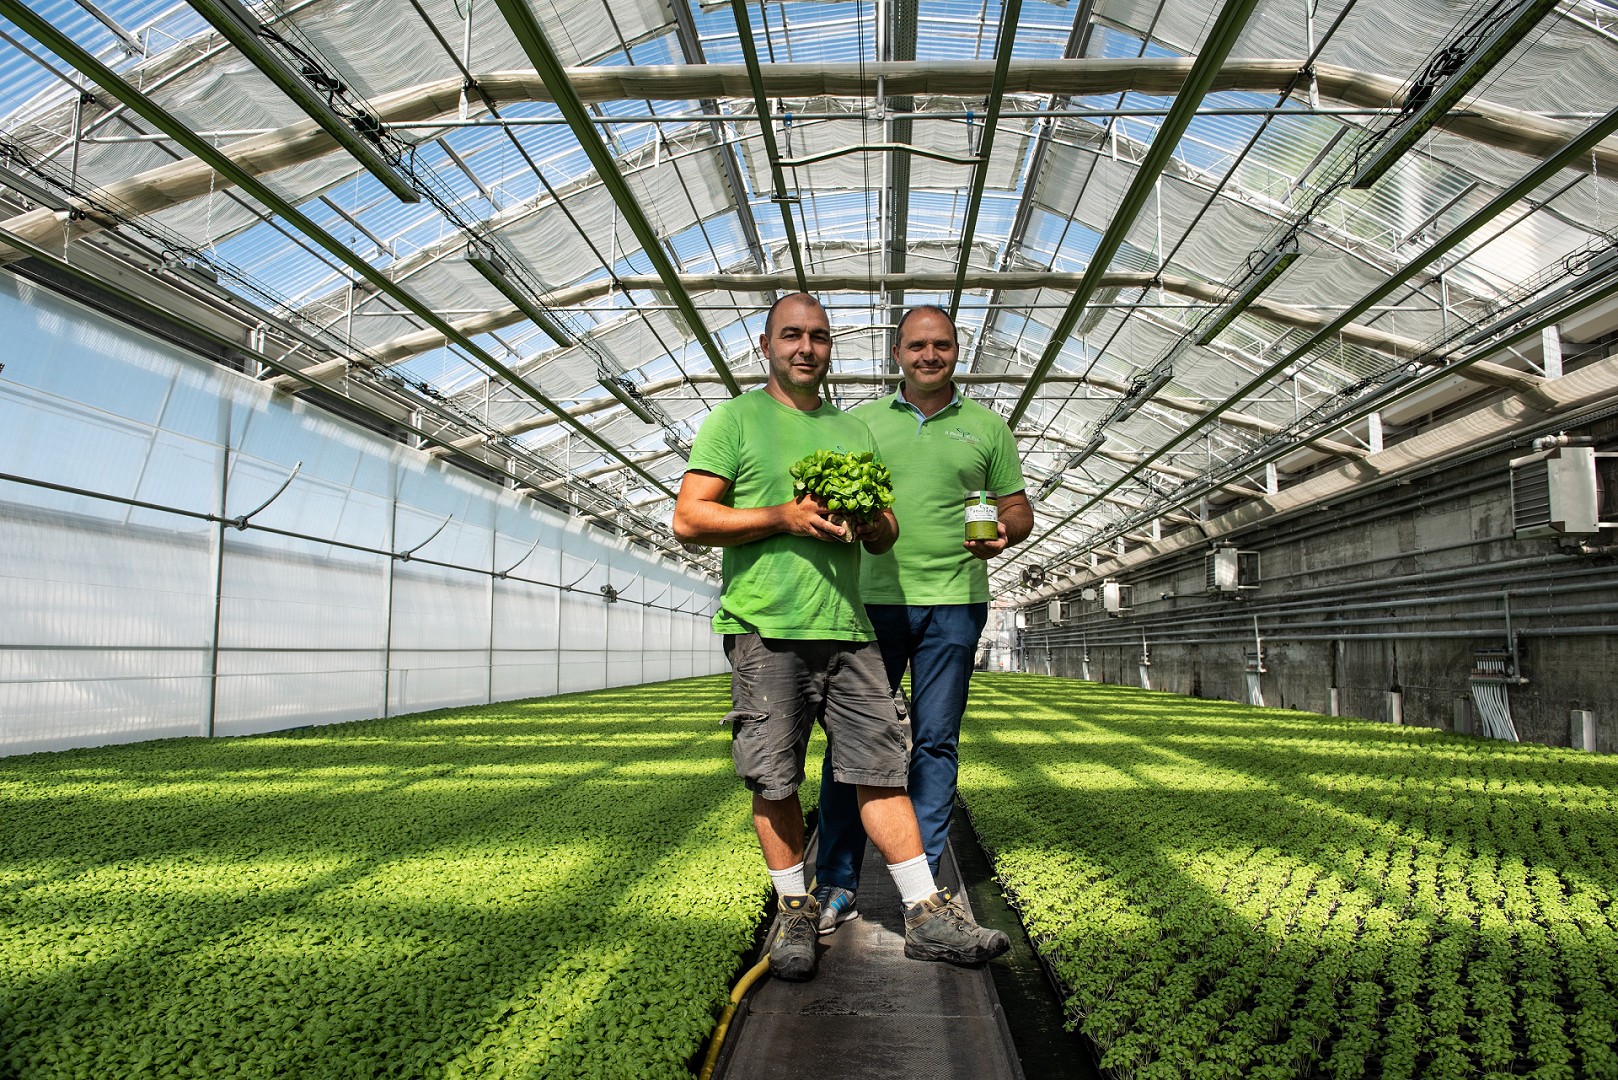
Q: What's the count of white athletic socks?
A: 2